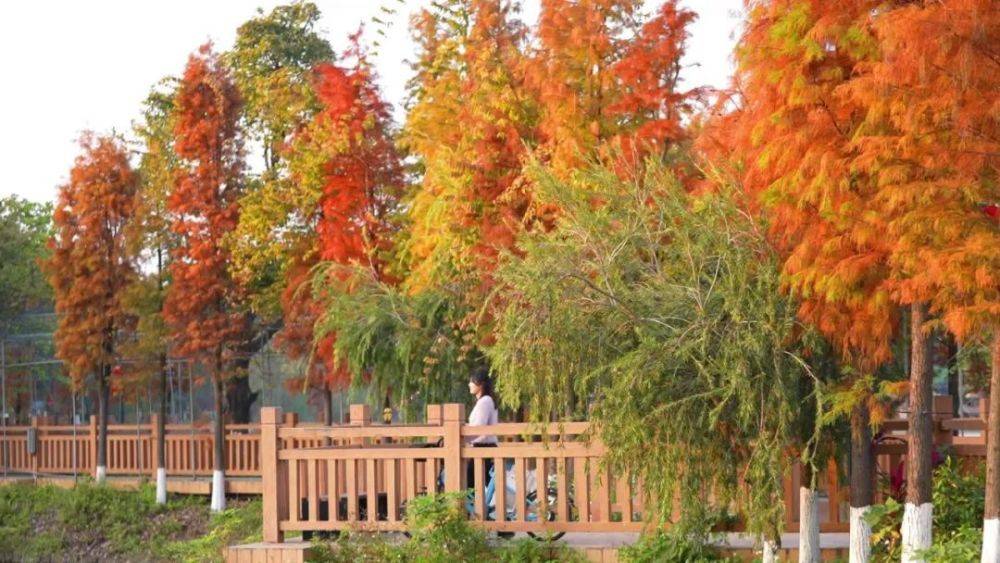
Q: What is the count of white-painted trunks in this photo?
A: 8